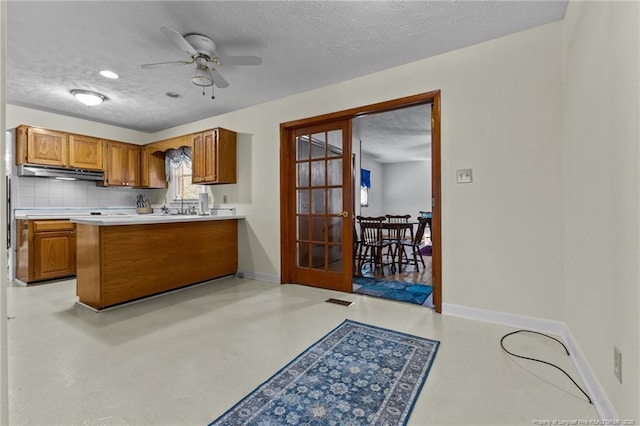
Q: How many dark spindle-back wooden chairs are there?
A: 4